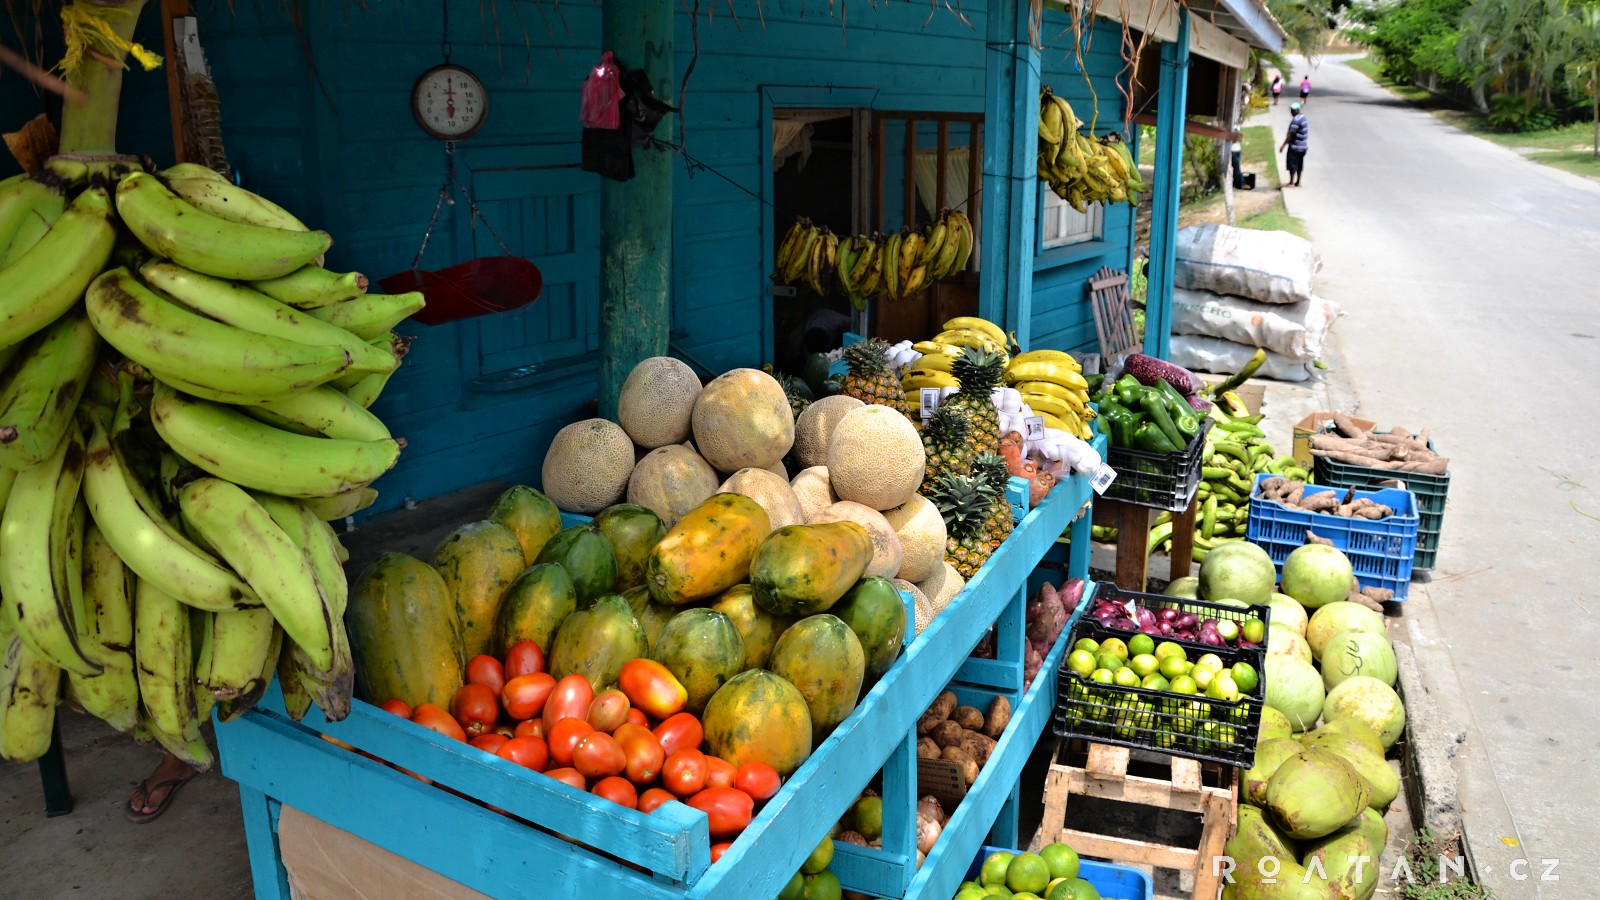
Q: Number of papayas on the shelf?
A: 15